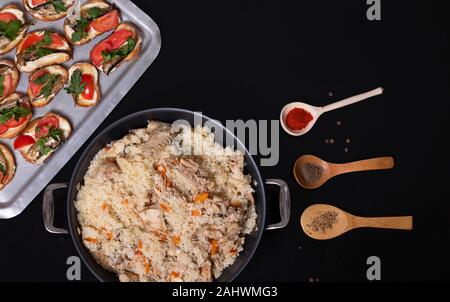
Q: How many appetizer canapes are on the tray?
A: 11